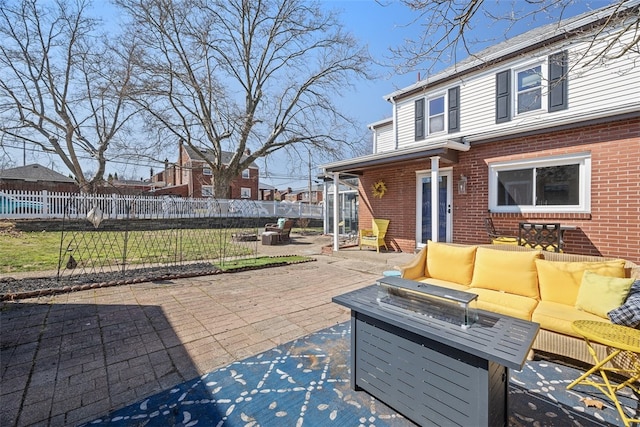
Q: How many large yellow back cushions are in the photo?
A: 3